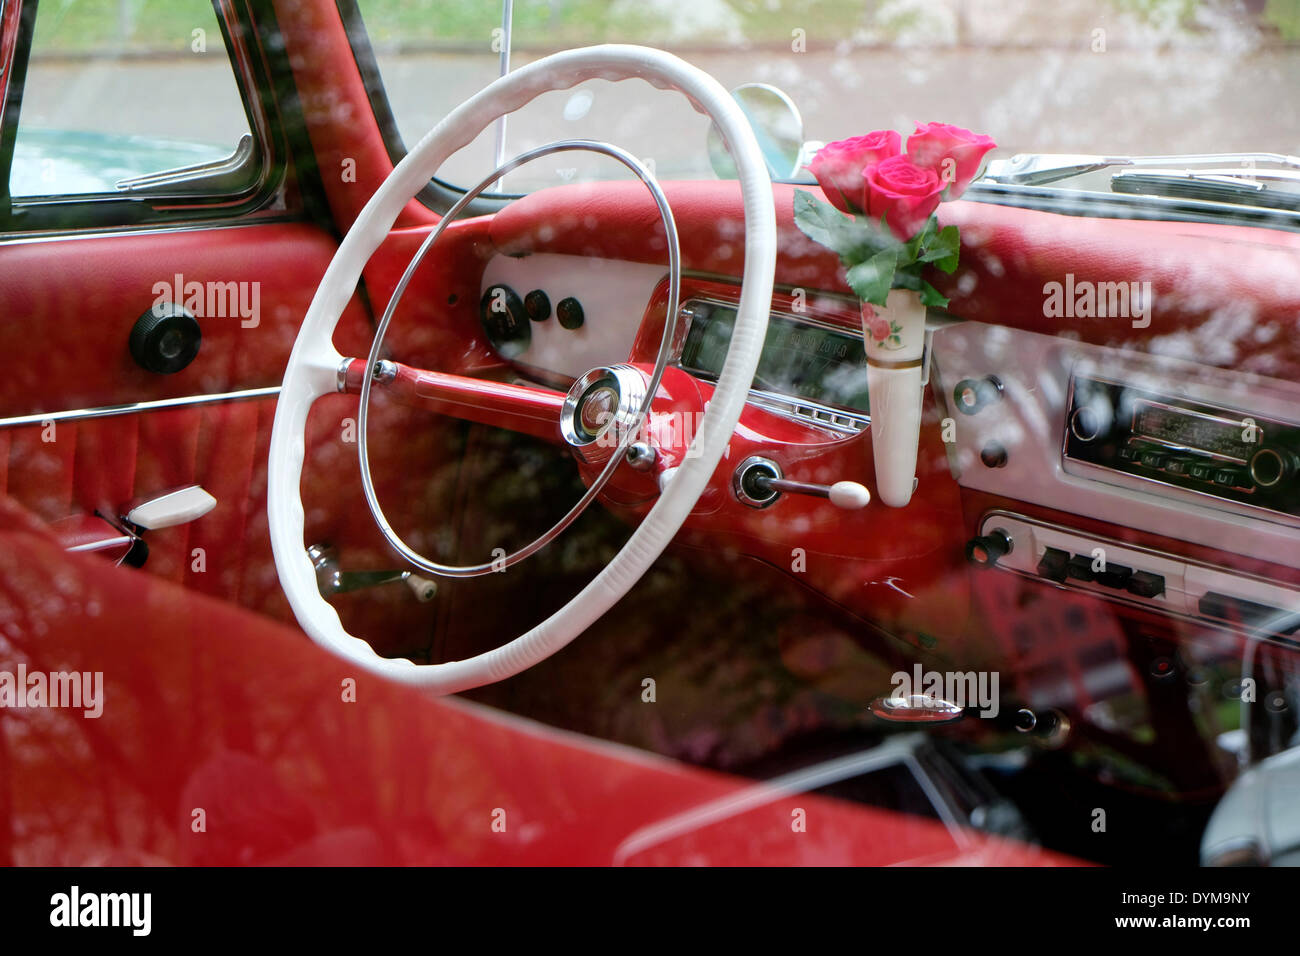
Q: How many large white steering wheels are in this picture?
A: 1